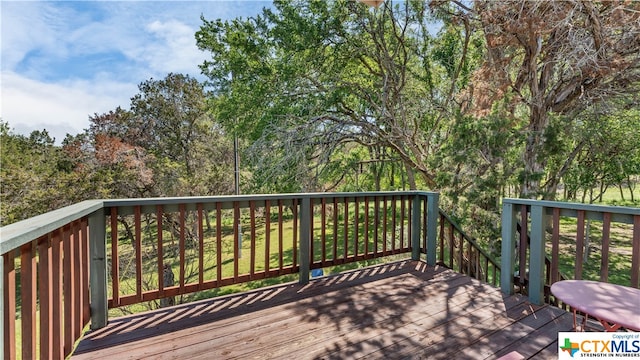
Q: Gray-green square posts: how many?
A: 6